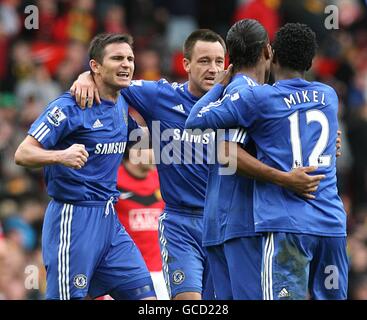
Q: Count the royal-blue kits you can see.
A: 4